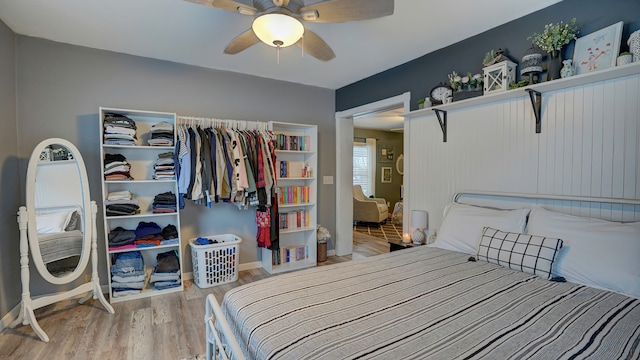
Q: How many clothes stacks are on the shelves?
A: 11